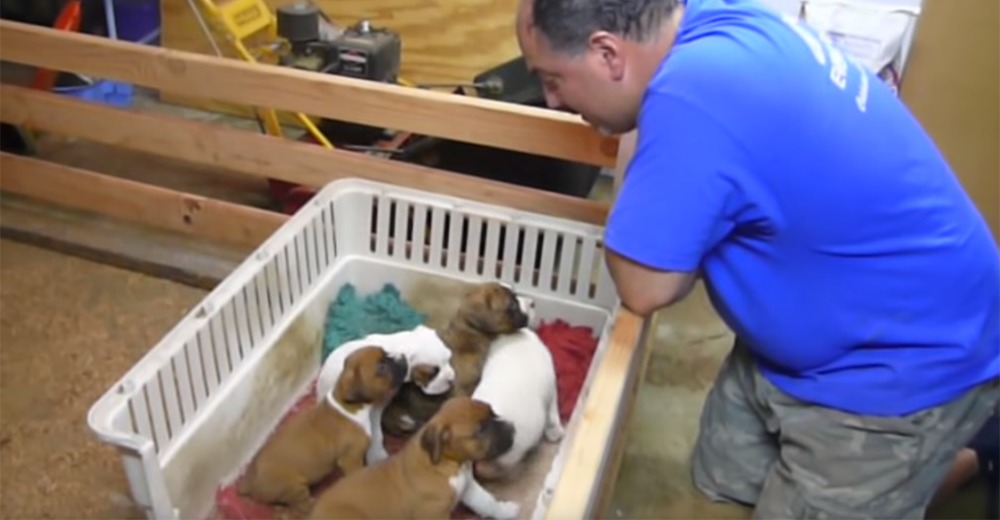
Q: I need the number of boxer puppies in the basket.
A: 5